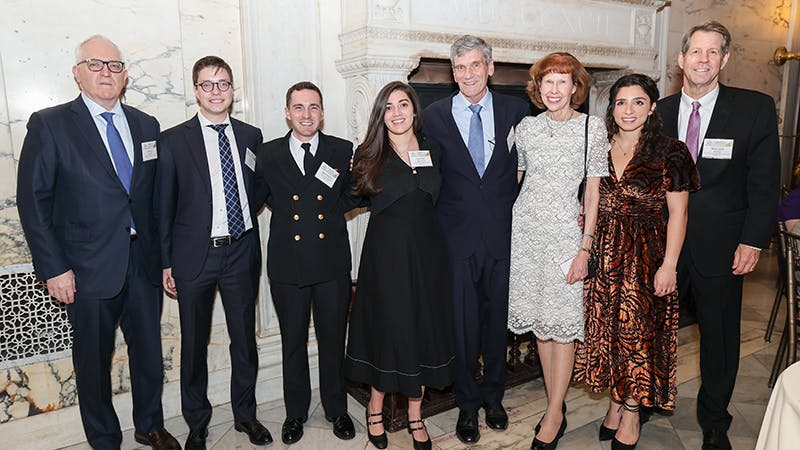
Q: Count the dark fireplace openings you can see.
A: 1